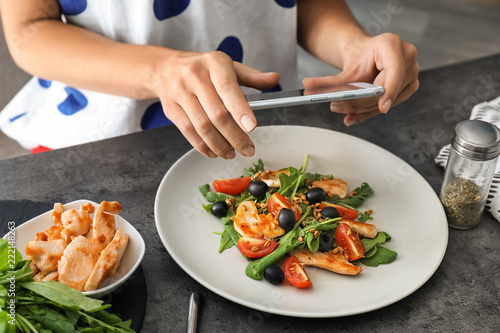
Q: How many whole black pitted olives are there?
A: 7